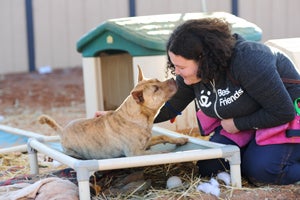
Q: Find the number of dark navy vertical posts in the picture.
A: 3